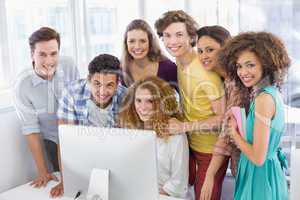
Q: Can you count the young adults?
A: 7